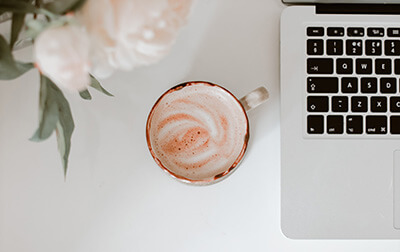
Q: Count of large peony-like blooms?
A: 2